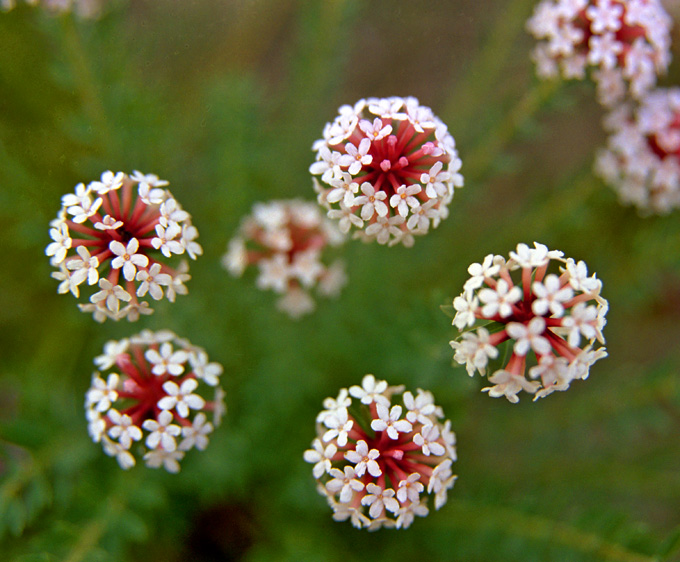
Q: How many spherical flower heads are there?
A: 8